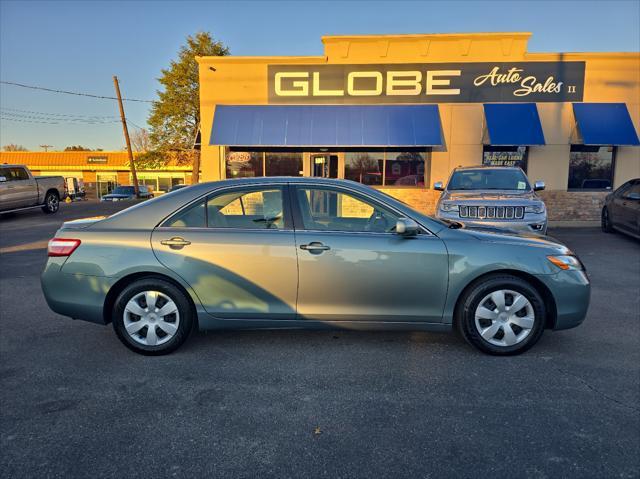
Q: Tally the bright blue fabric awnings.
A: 3